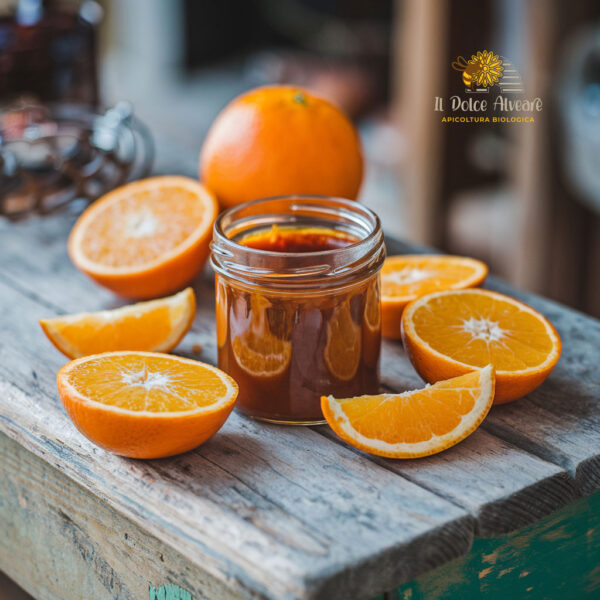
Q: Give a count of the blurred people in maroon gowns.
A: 0